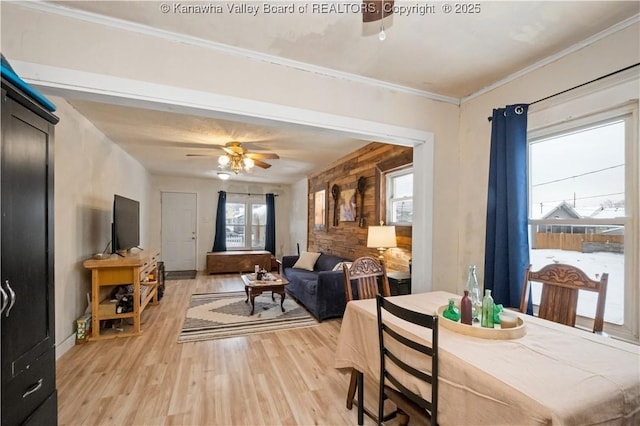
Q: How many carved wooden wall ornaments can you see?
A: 2